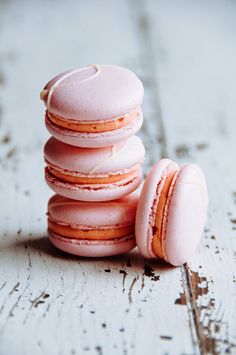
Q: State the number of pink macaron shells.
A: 8